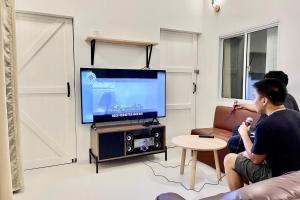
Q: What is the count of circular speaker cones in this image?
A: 4